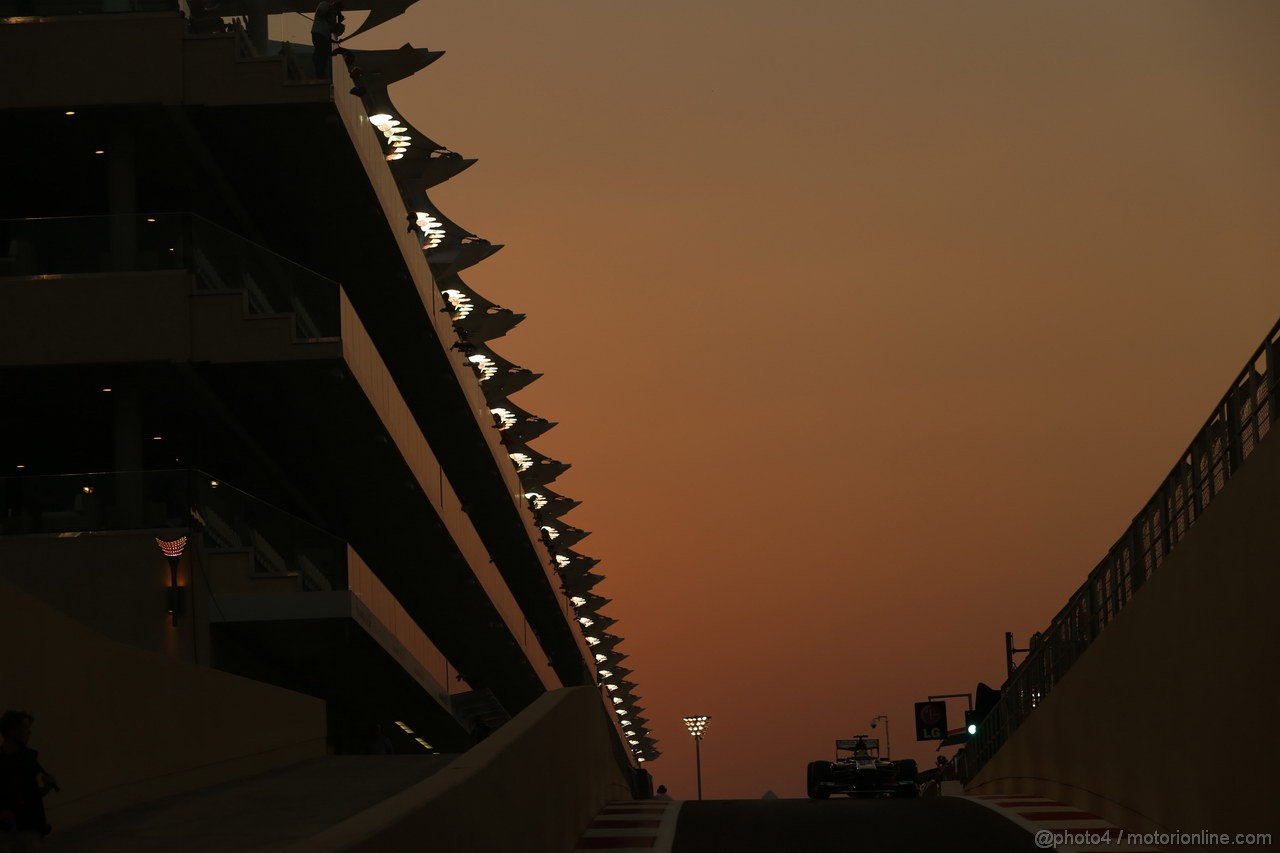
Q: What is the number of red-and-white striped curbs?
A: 2